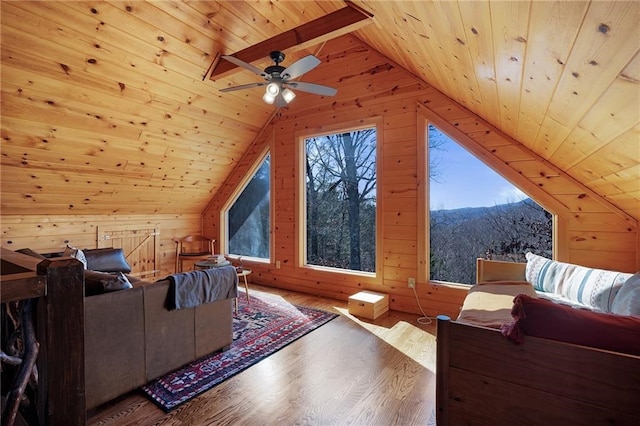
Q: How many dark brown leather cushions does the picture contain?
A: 2